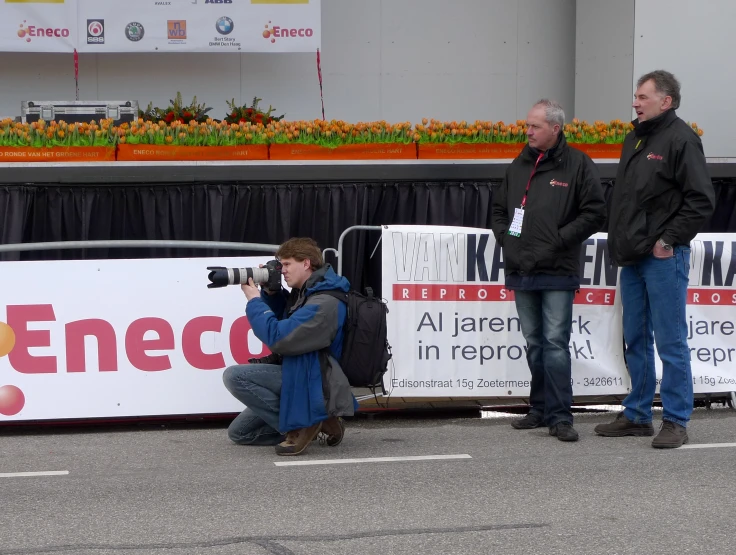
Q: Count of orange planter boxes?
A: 5